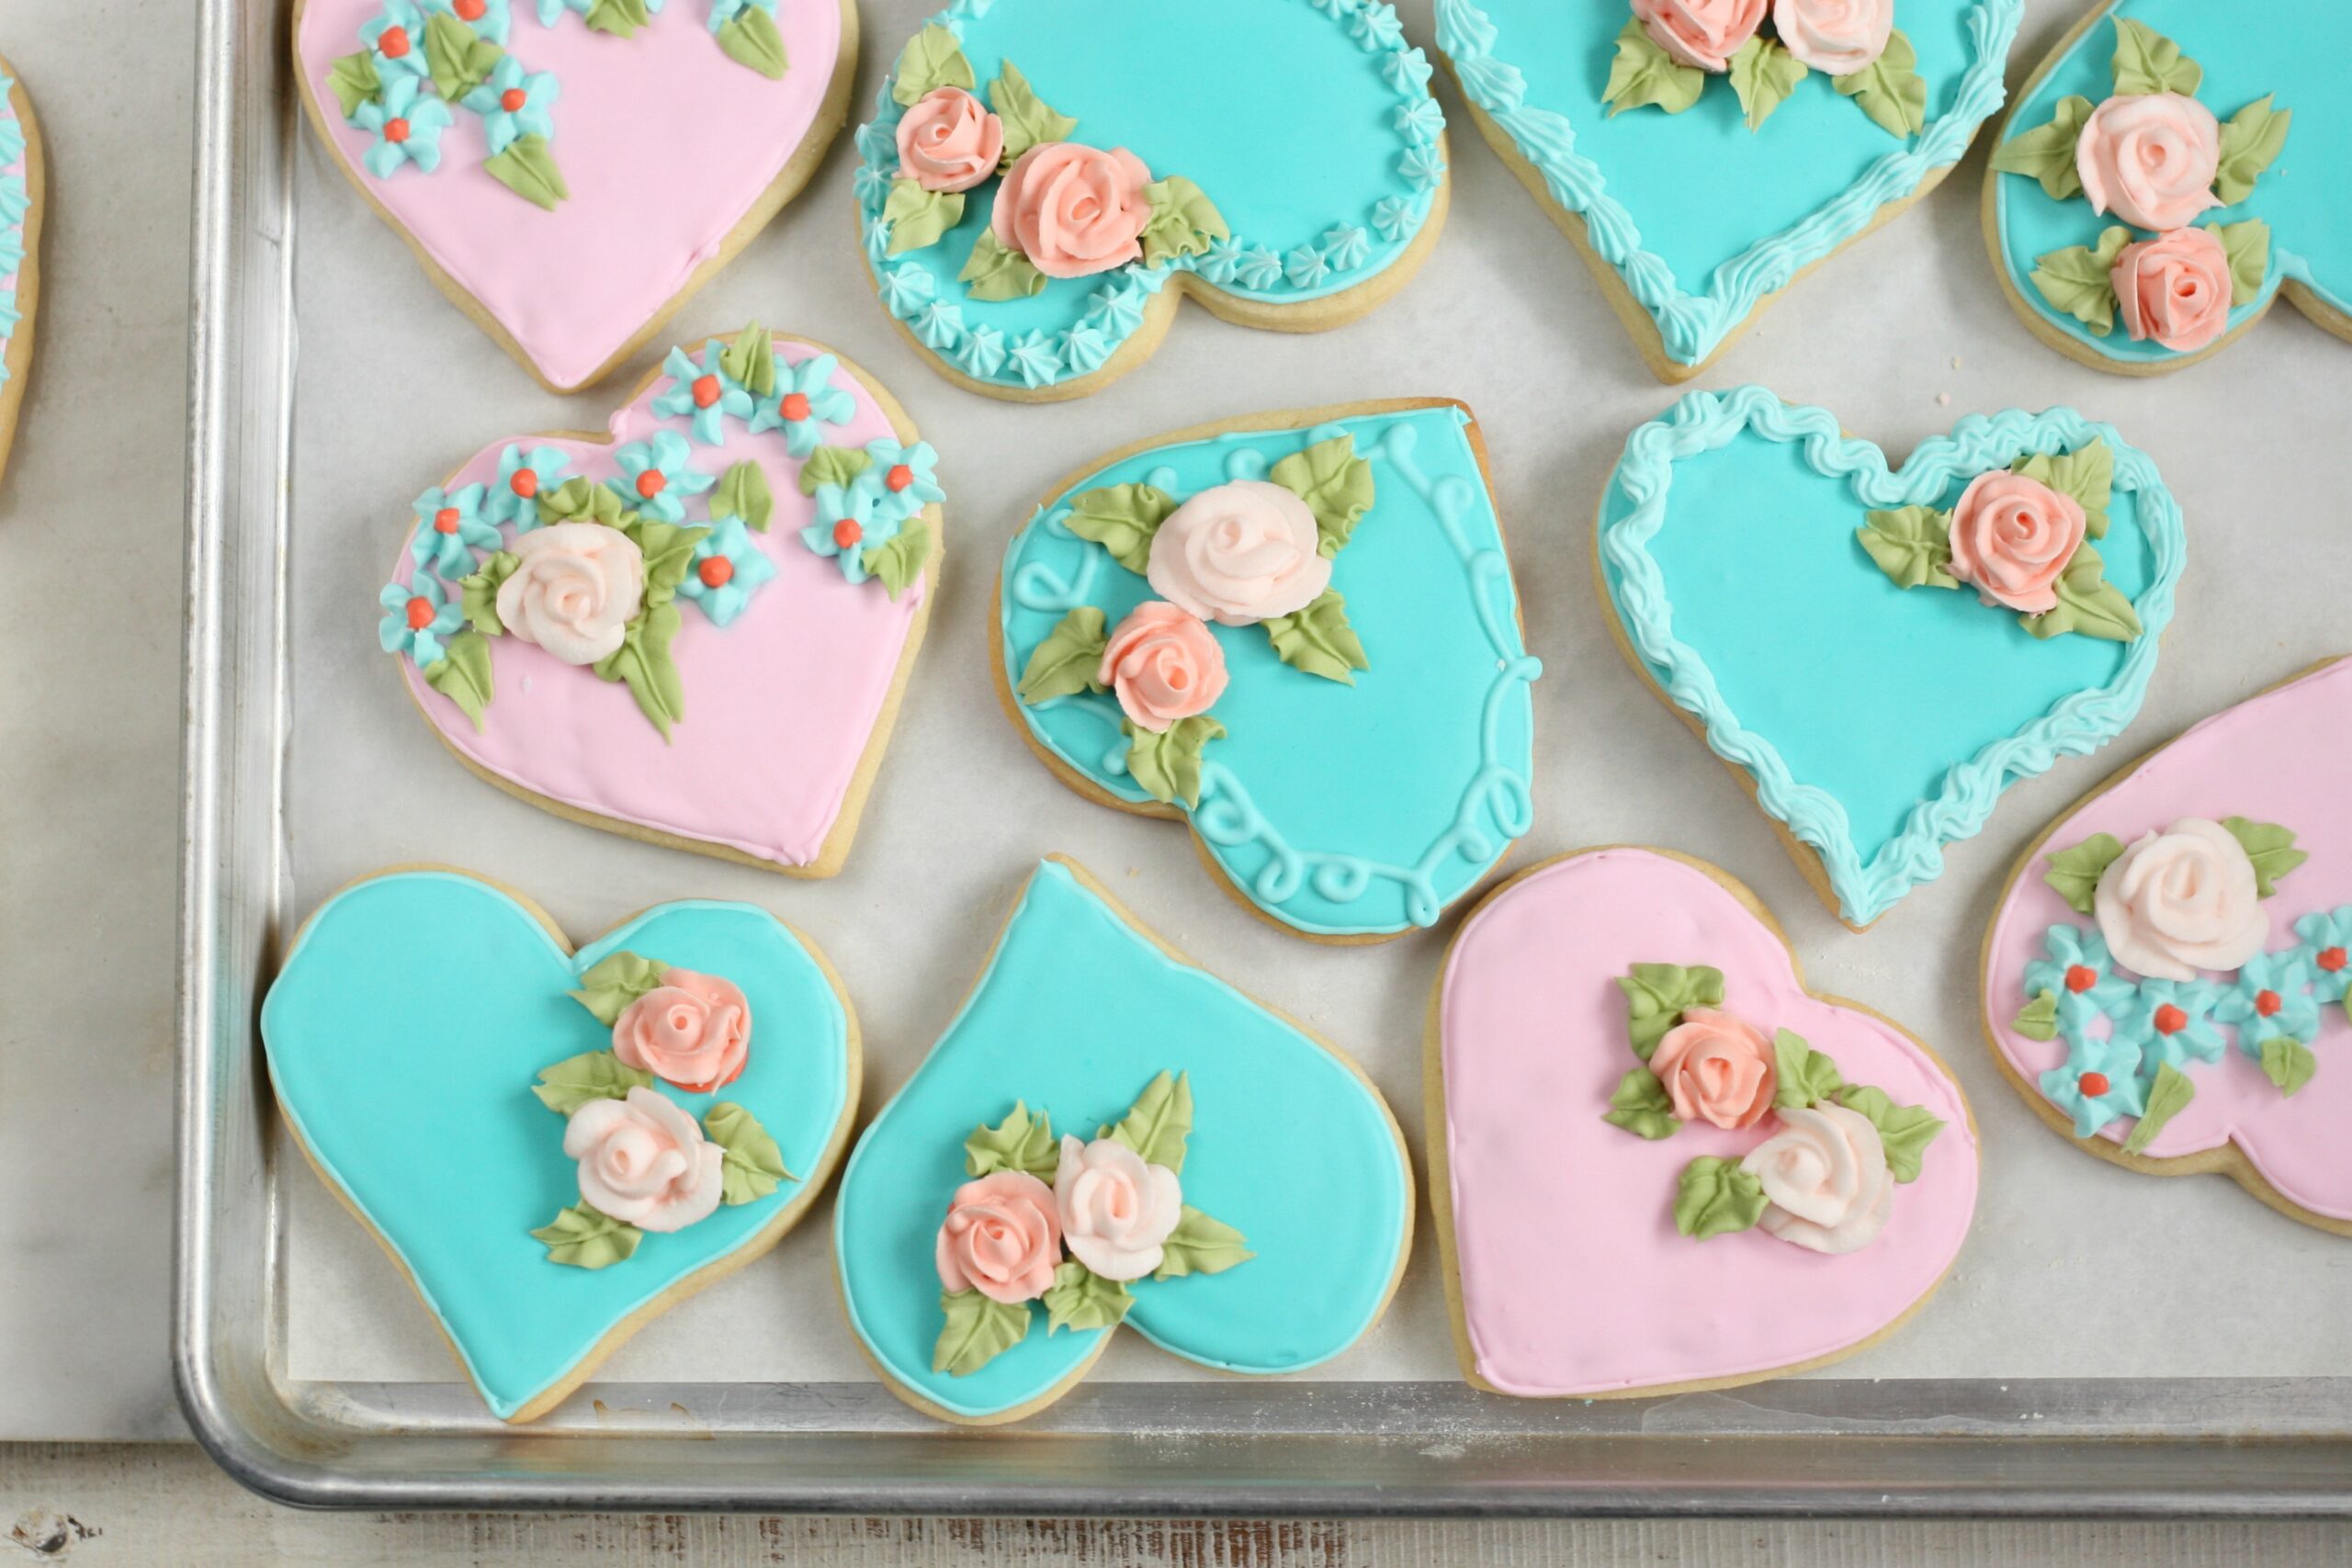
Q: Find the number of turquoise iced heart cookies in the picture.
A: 7